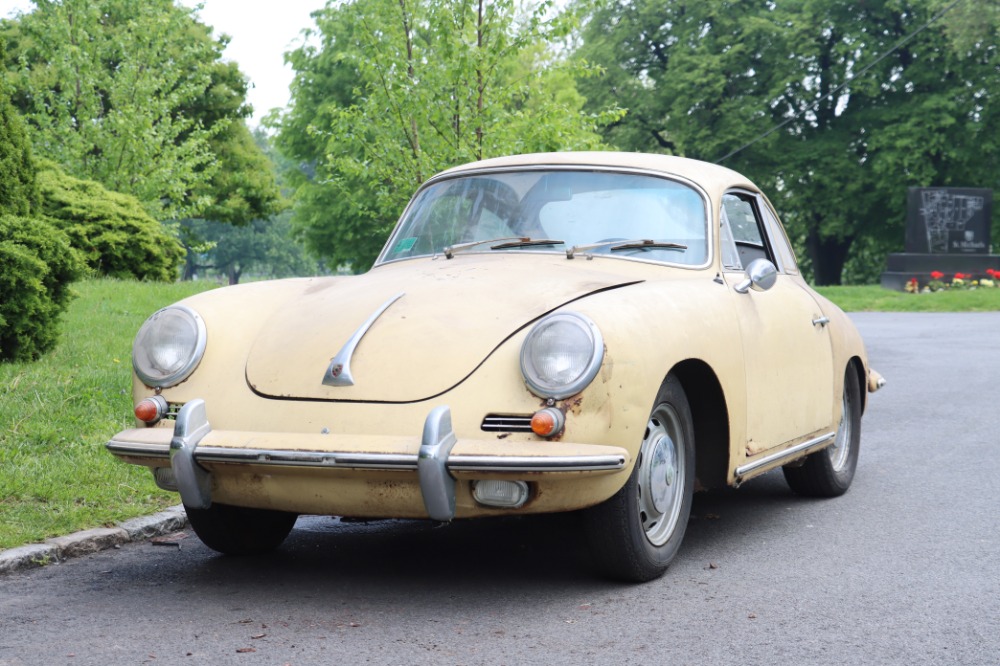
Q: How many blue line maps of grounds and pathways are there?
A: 1